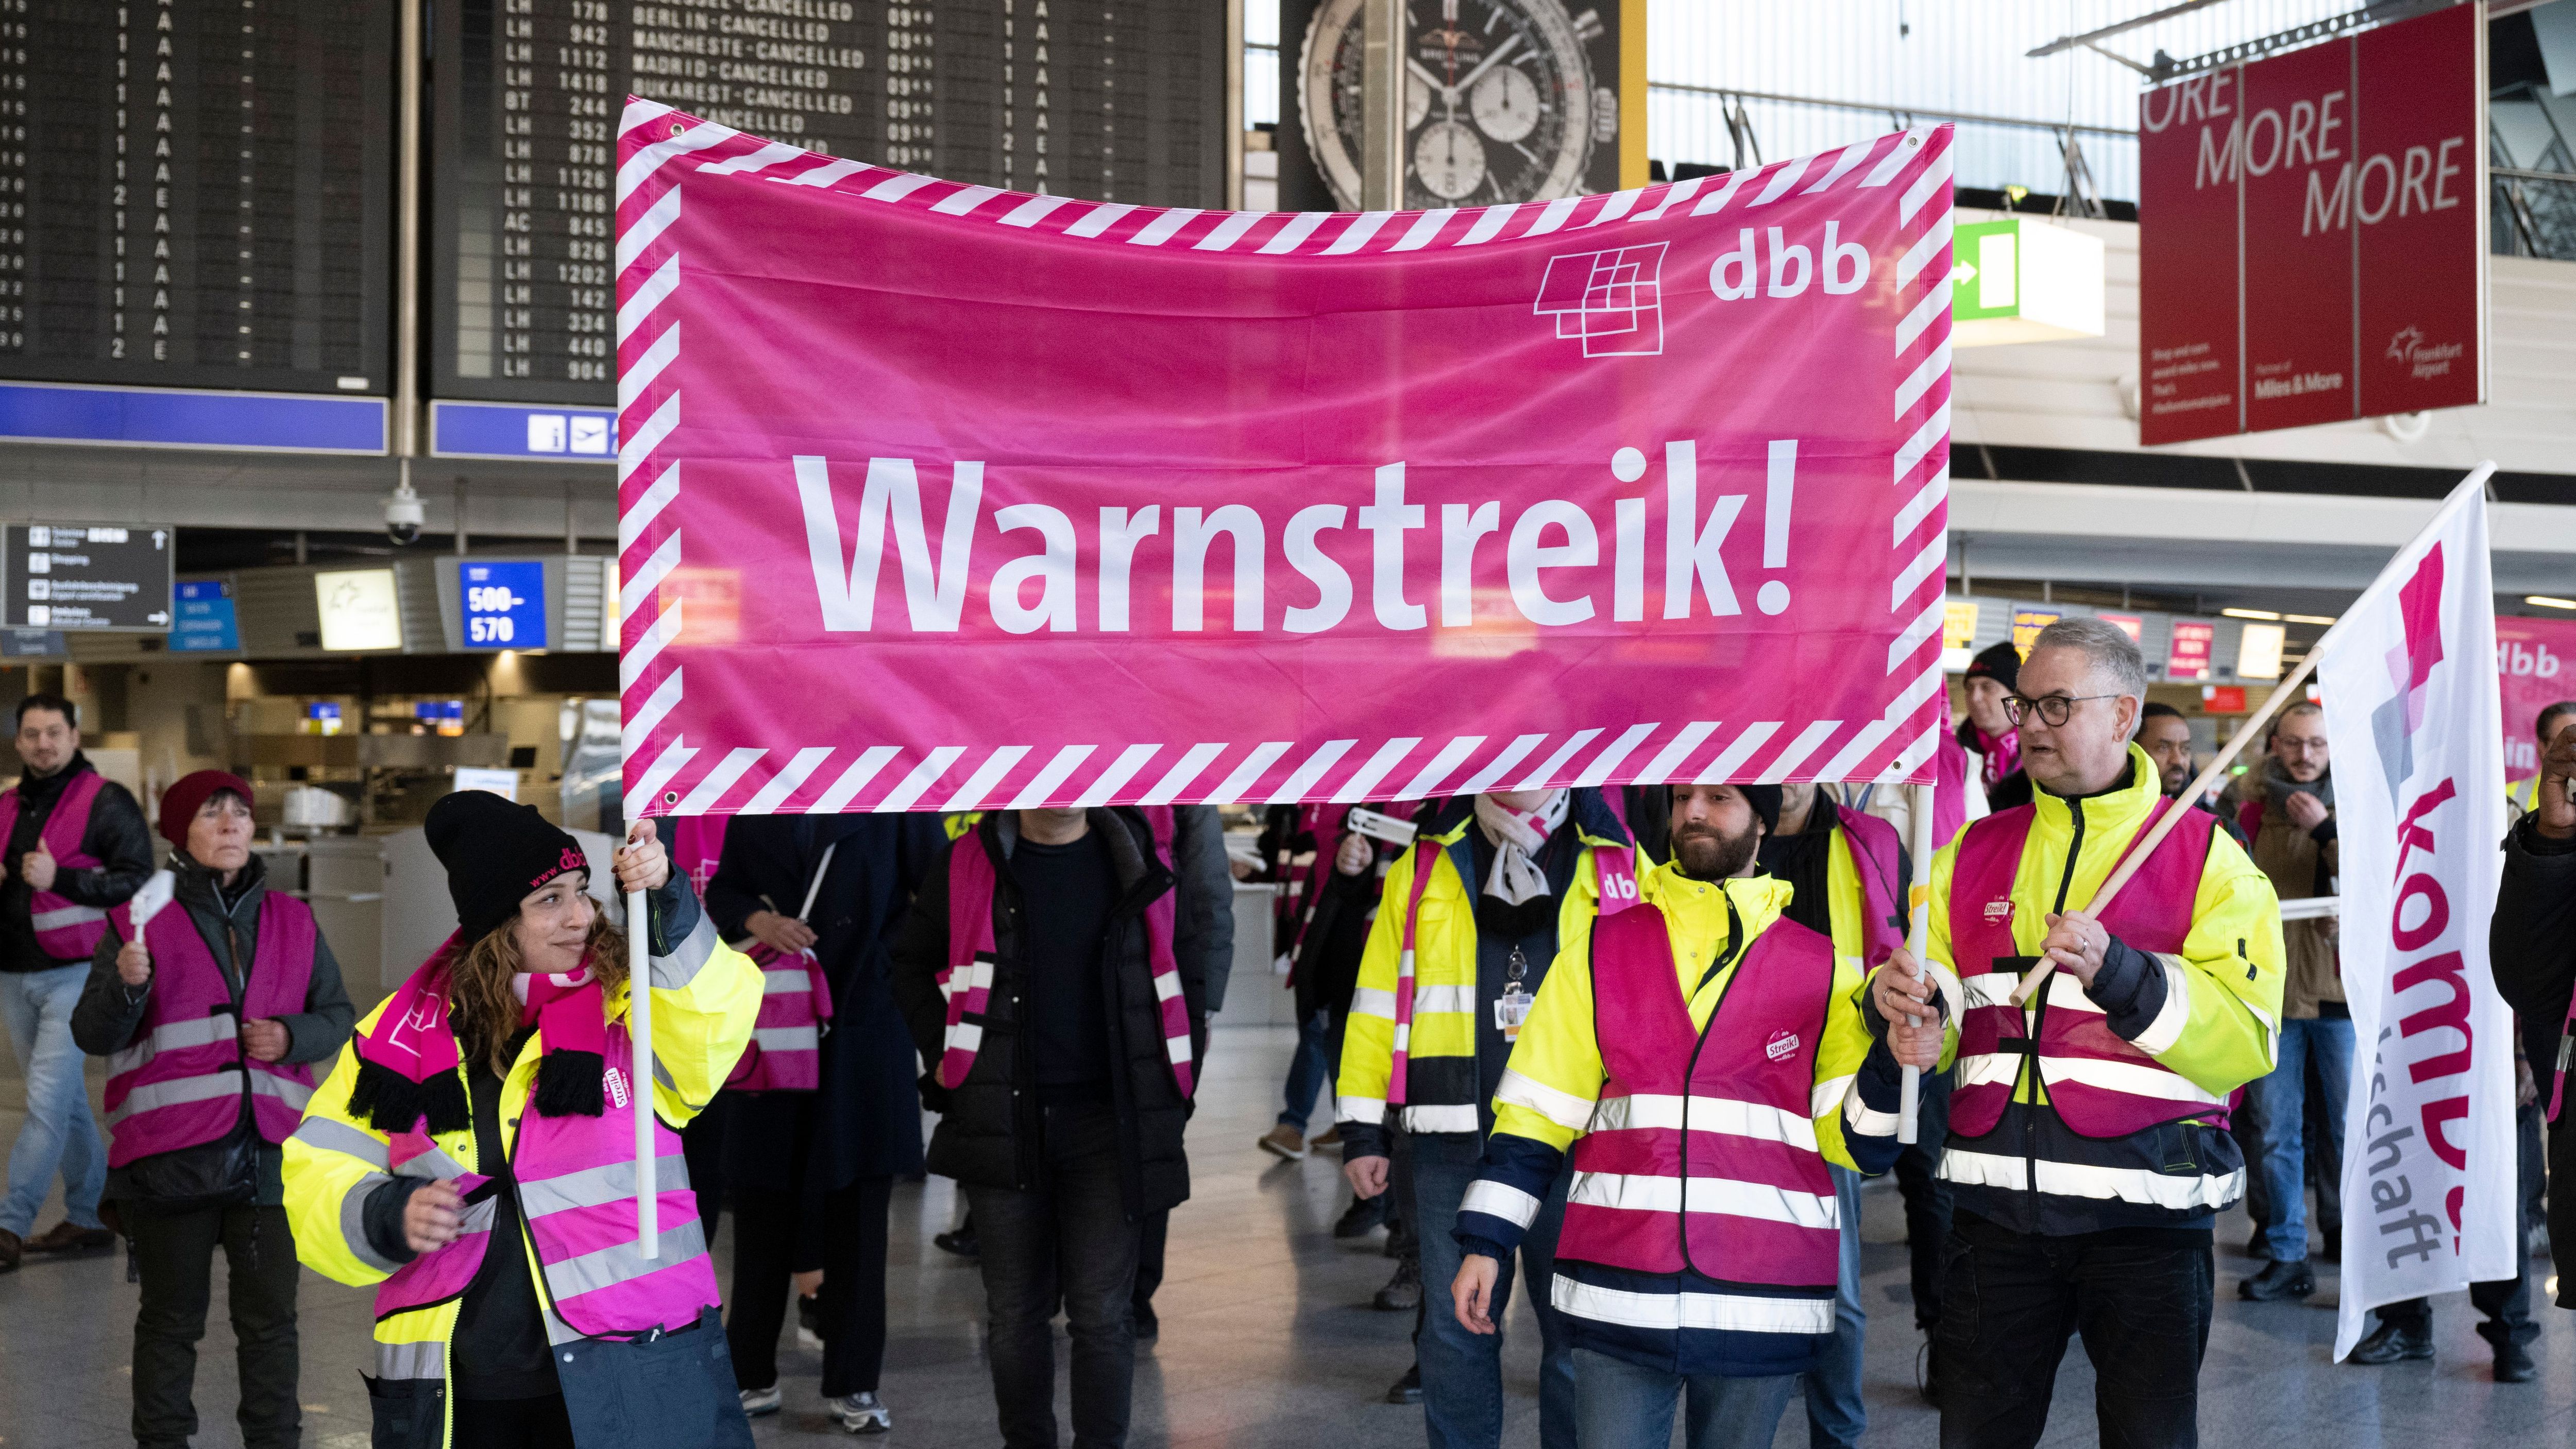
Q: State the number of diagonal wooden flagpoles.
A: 1